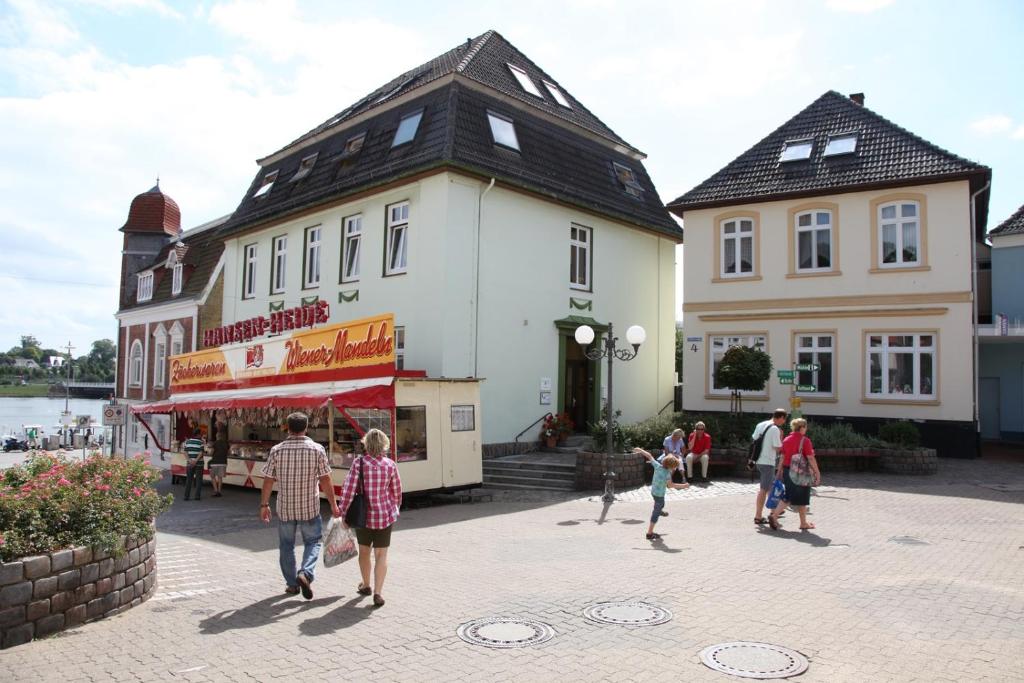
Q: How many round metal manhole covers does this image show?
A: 3